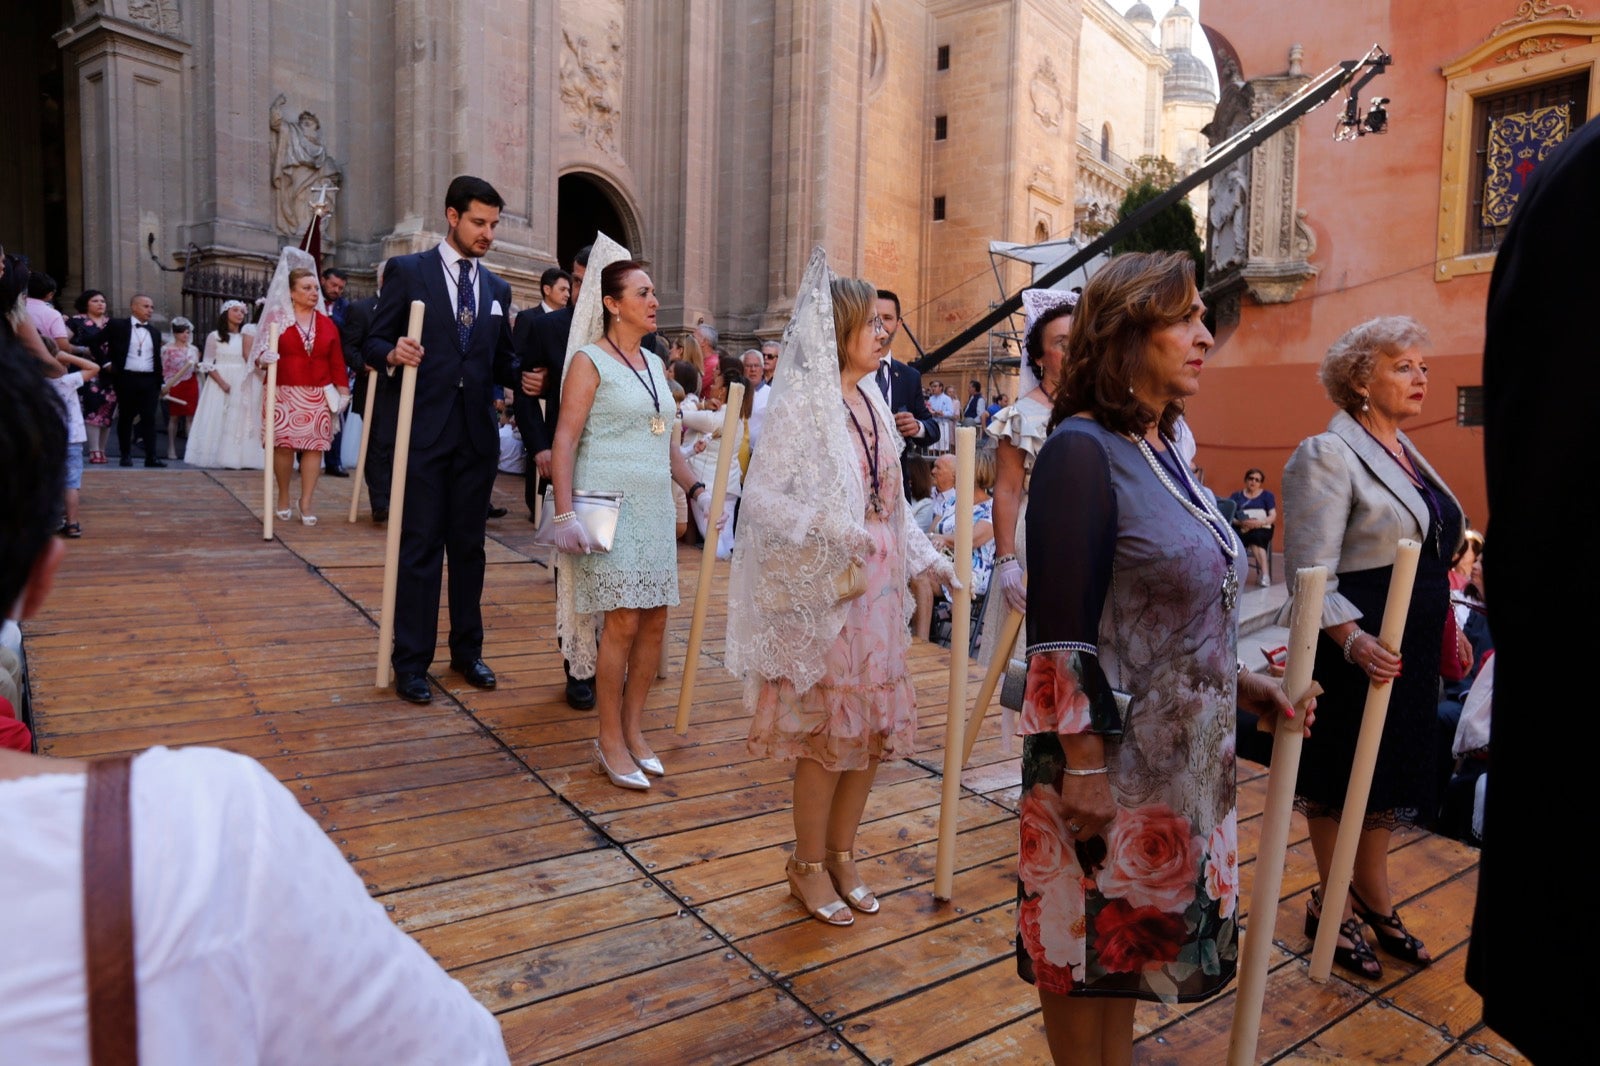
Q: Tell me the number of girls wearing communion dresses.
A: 2